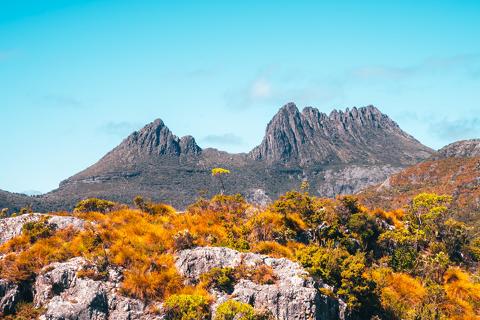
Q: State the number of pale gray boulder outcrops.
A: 3